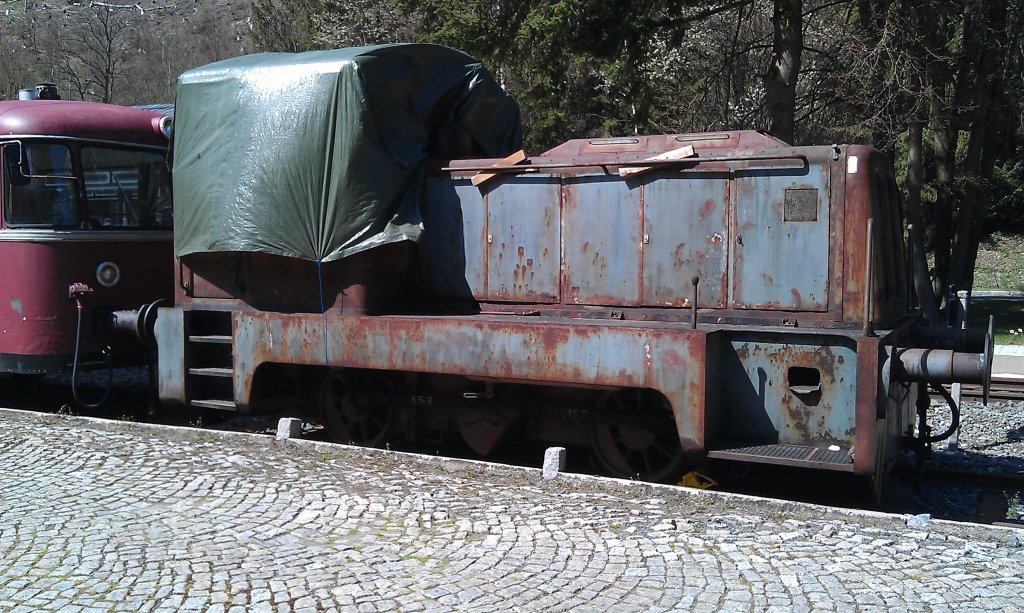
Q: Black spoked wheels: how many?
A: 2